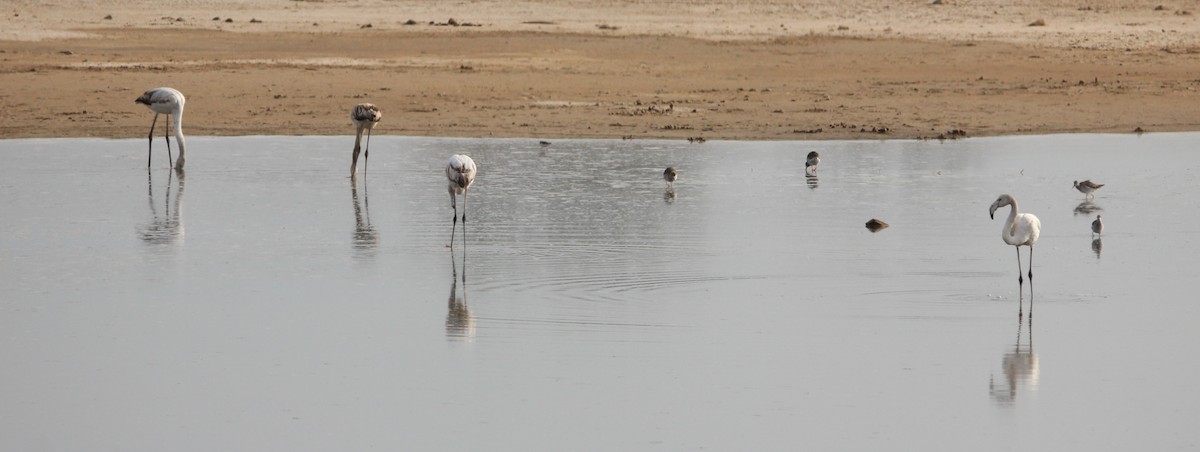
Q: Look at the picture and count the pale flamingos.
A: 4